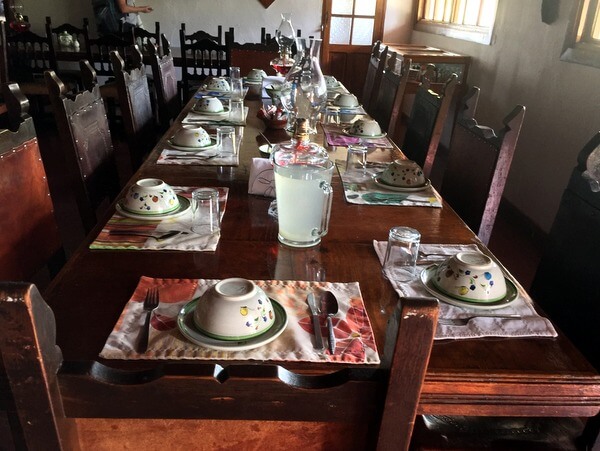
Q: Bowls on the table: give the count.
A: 11